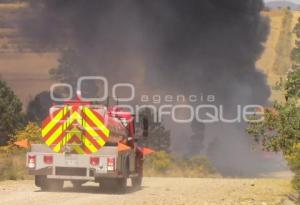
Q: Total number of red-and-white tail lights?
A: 2